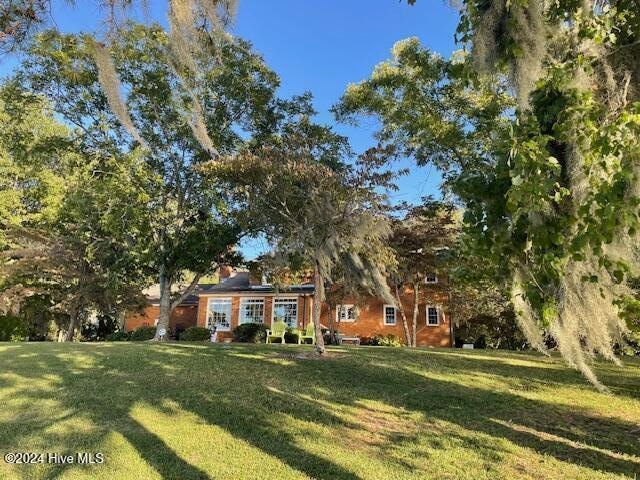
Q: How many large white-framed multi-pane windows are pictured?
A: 3